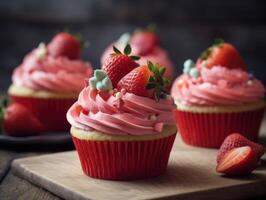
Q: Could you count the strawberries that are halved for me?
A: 1